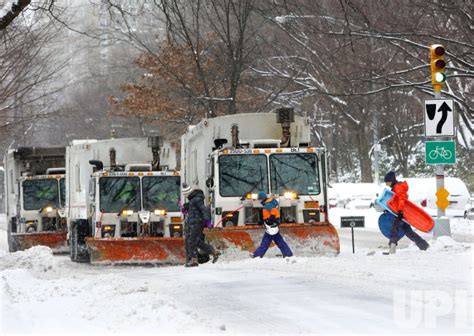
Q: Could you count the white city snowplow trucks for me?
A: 3